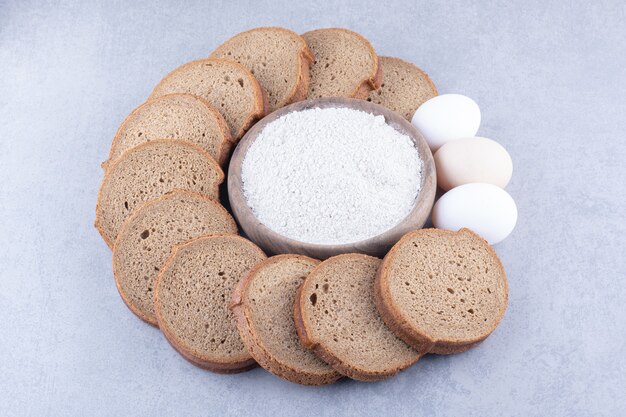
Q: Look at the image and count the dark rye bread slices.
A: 11